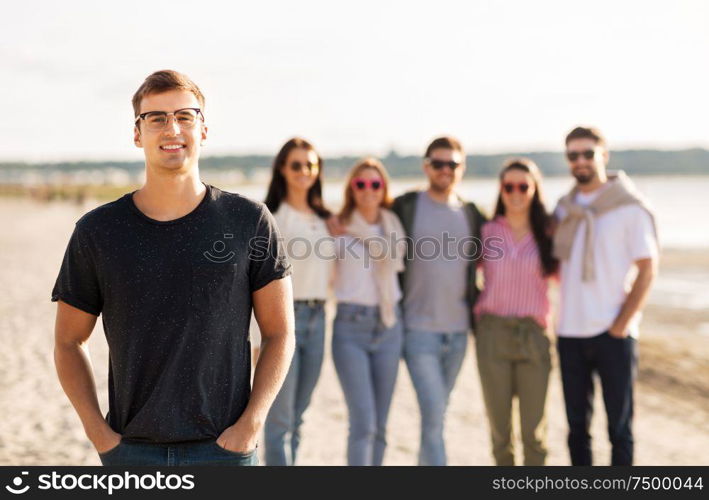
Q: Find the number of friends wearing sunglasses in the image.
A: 5